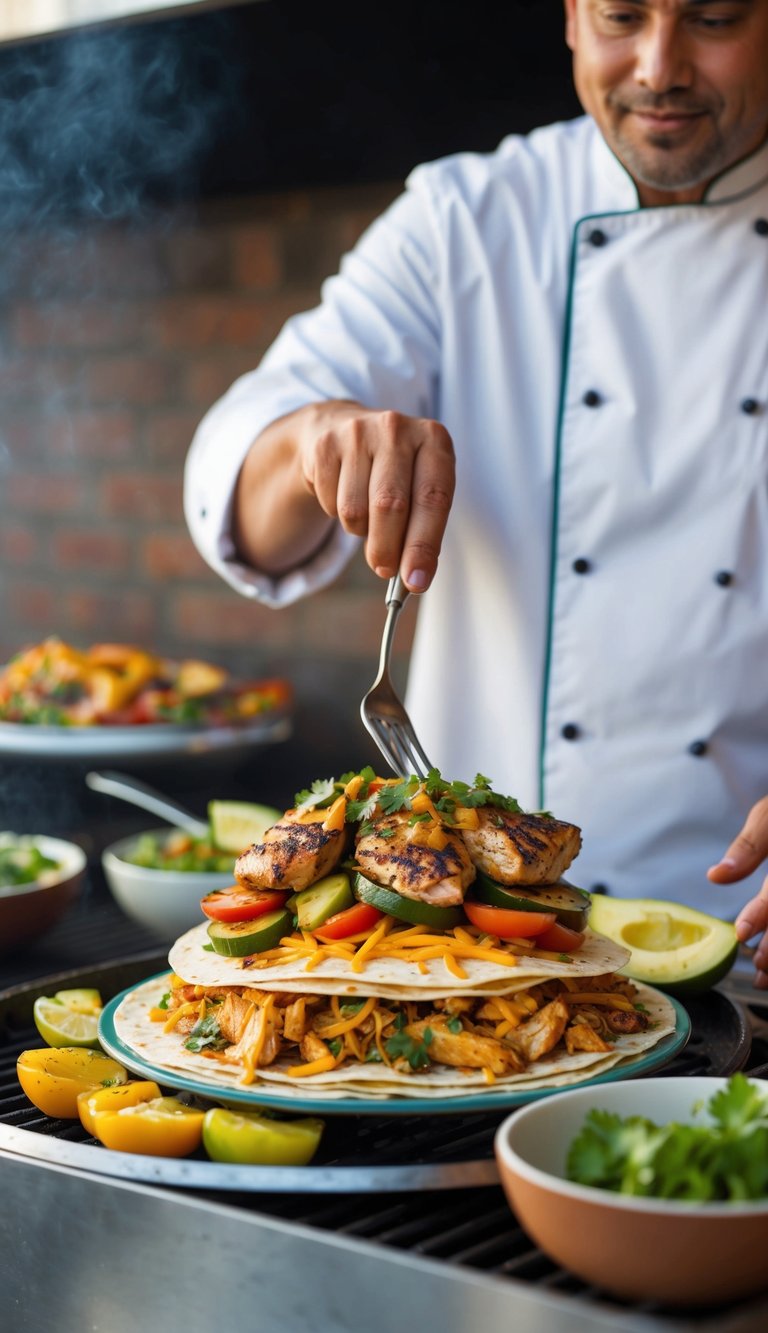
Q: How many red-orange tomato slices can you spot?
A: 4